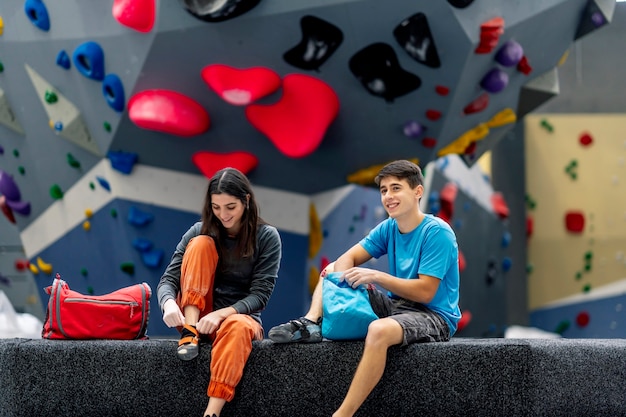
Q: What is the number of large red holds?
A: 5